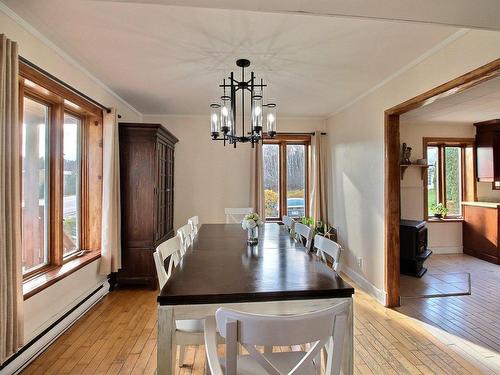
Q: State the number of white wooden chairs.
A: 8